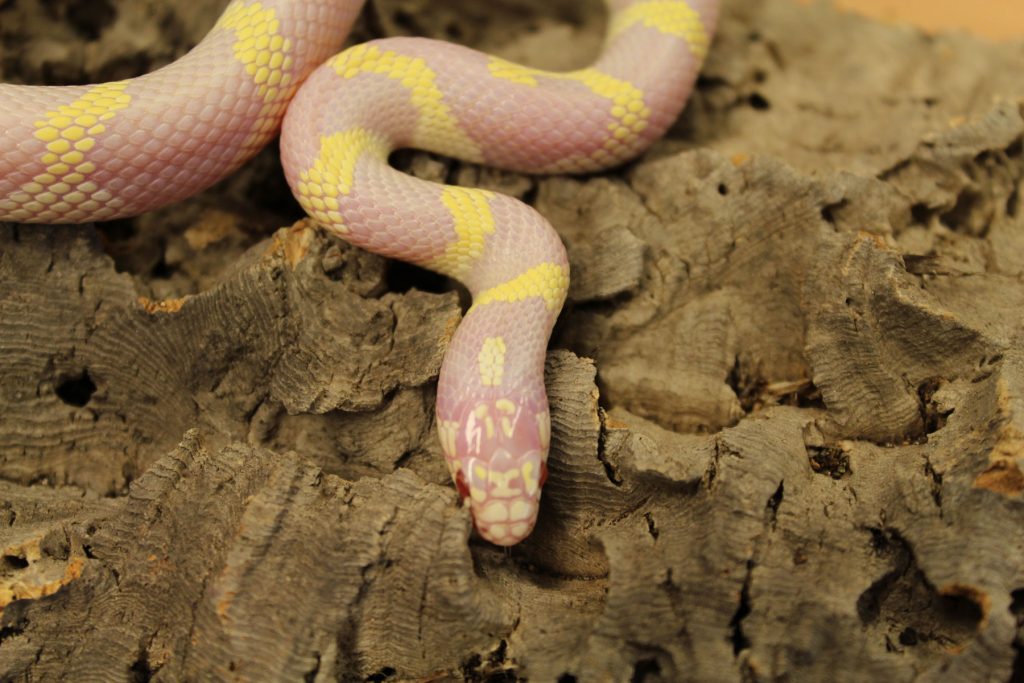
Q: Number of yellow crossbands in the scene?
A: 8